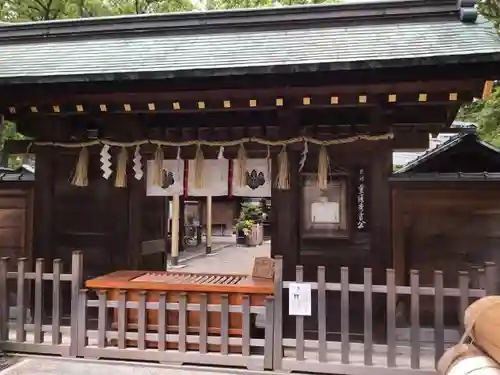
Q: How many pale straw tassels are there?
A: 7